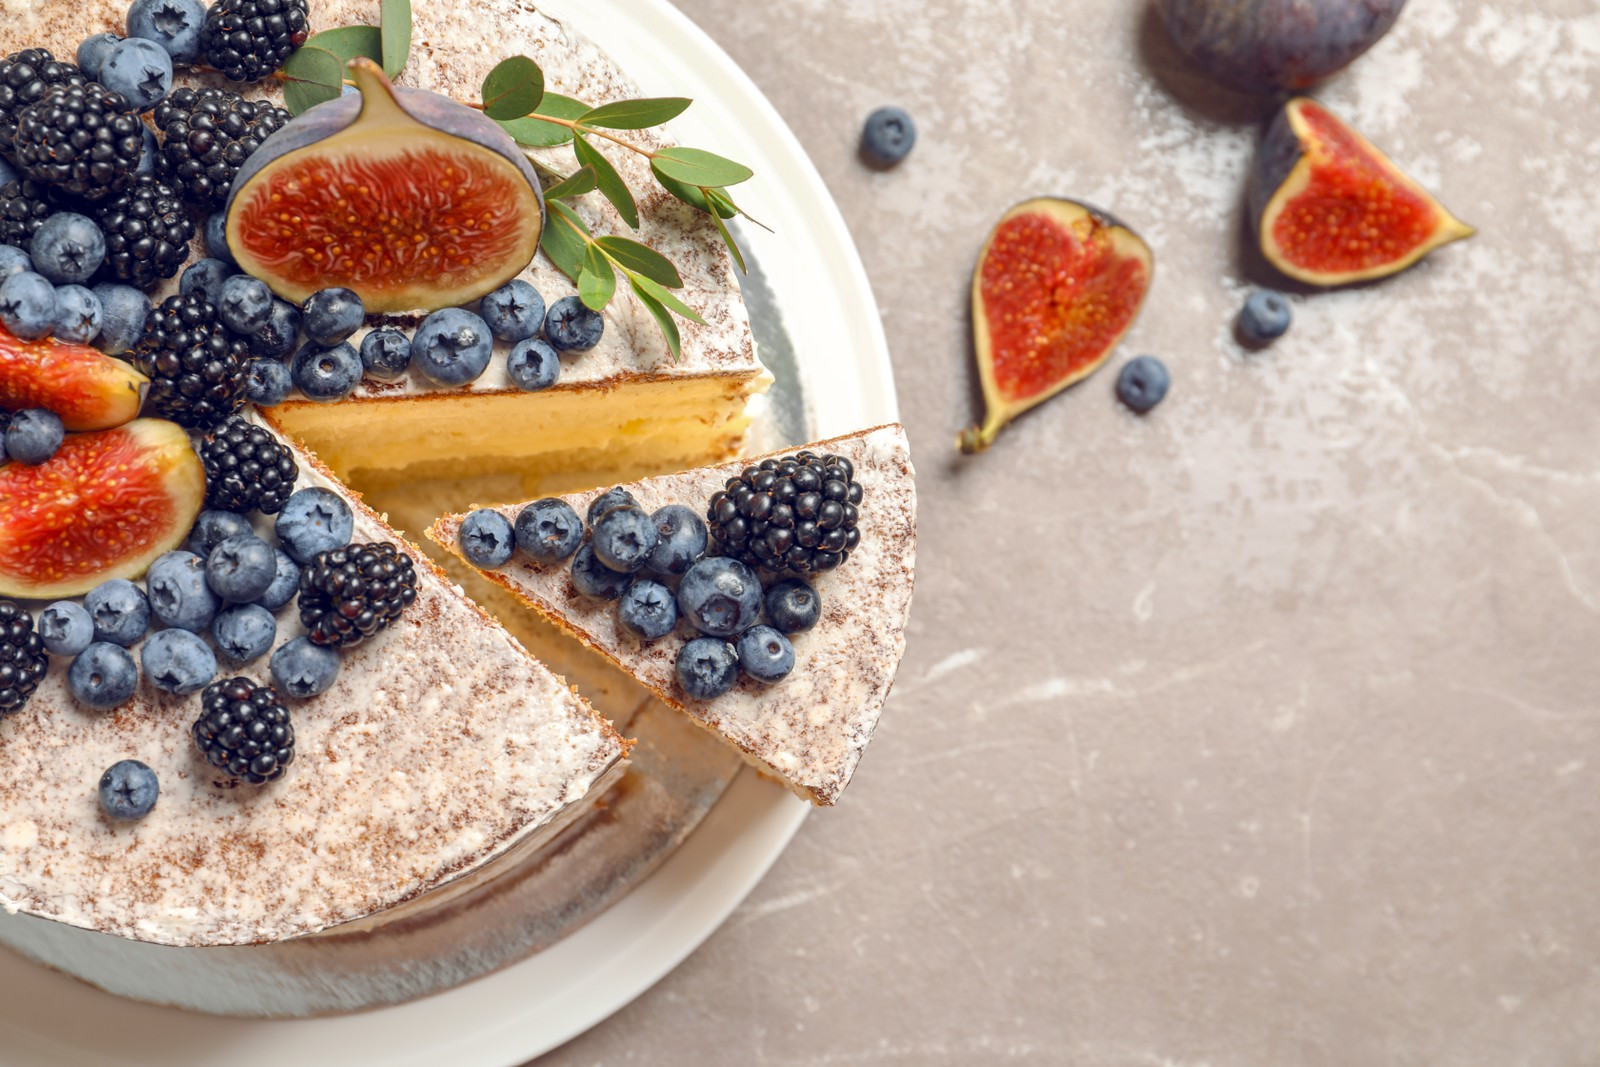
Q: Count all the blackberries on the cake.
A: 12